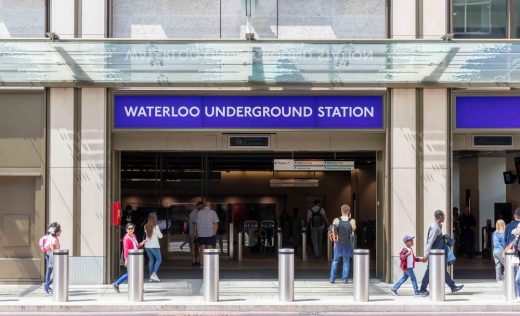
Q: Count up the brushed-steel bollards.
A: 7